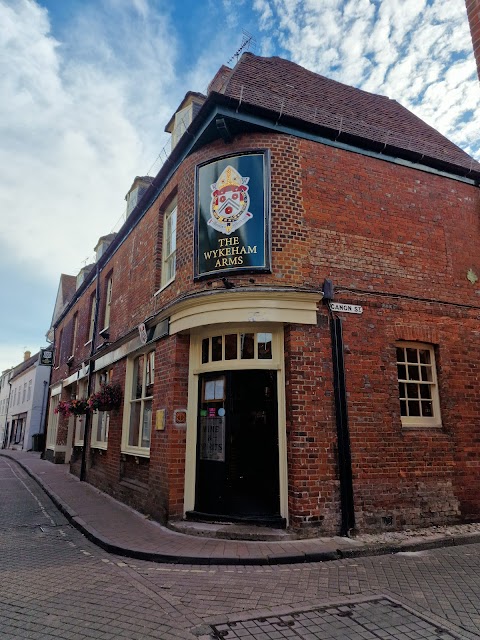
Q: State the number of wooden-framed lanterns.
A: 0